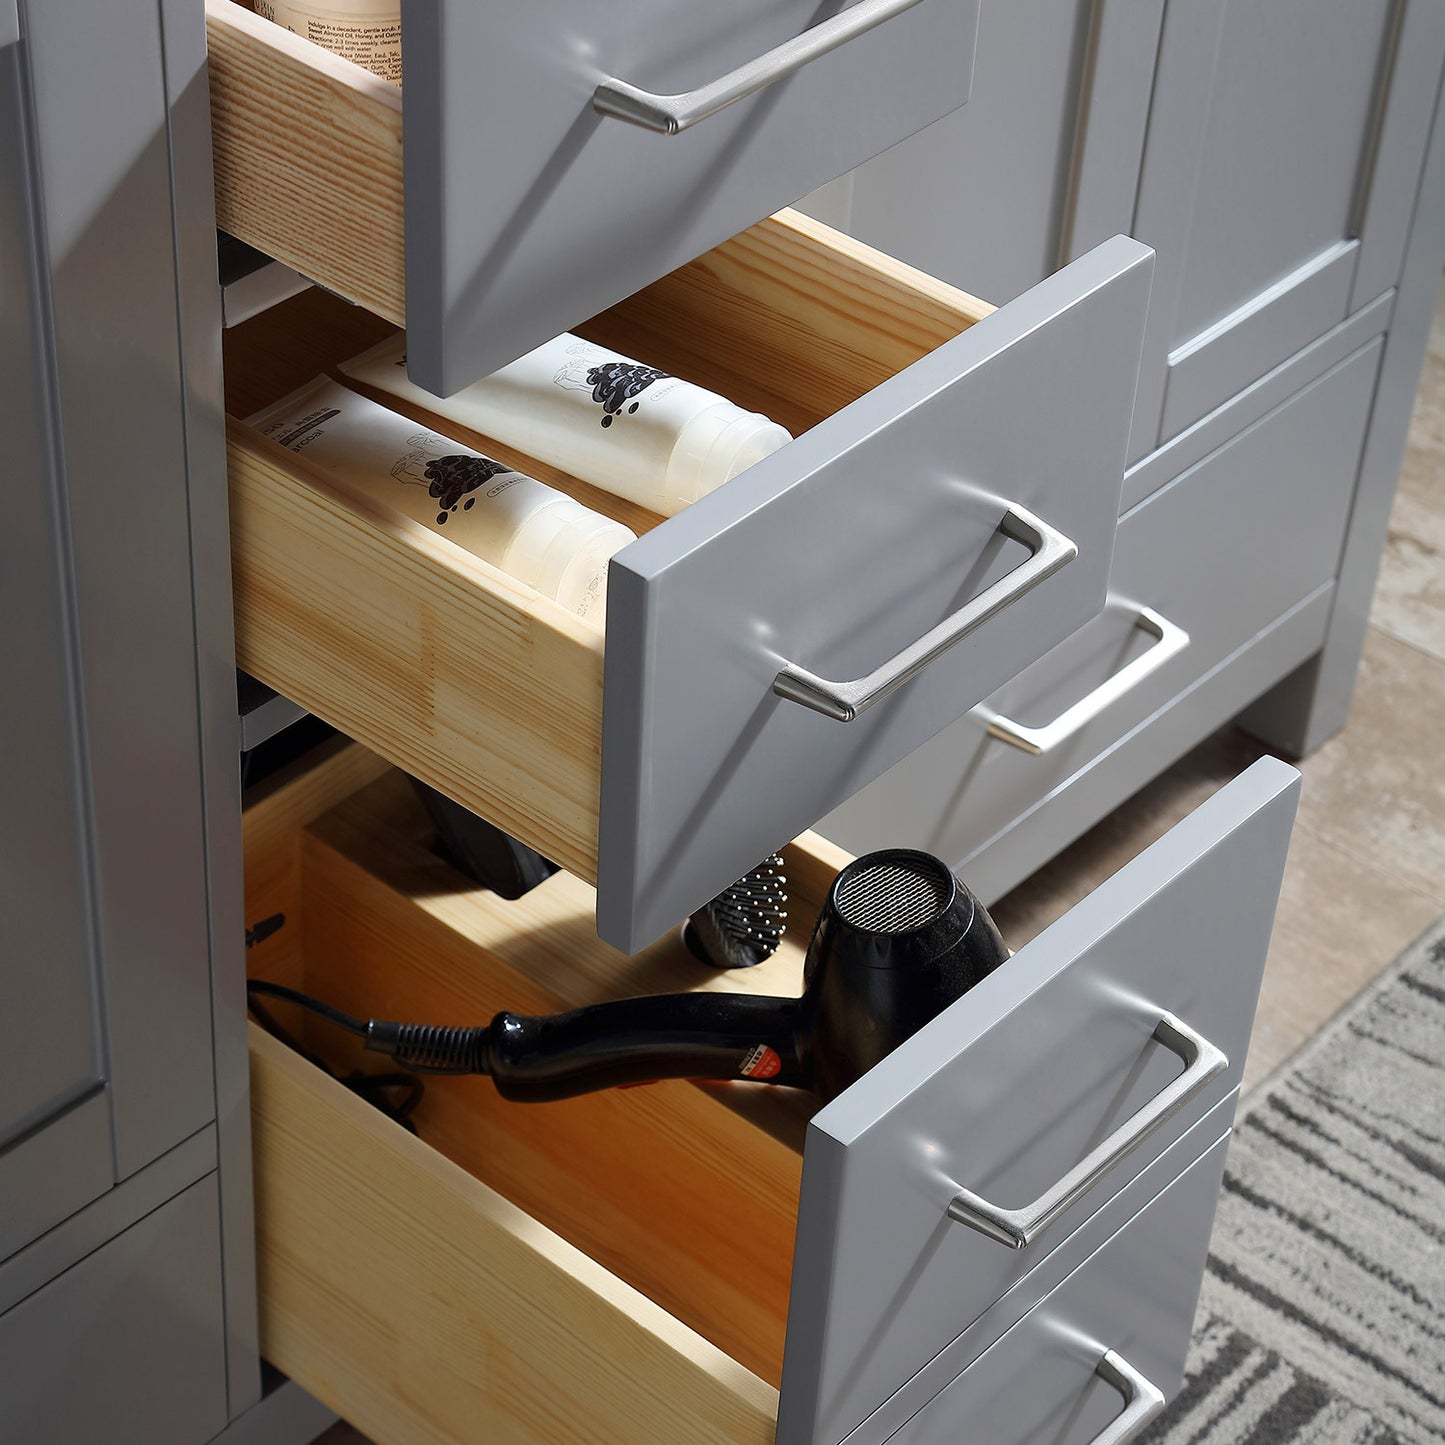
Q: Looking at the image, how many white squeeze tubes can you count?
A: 2